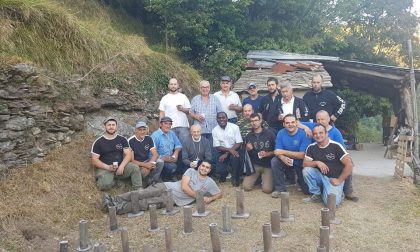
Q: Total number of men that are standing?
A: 7